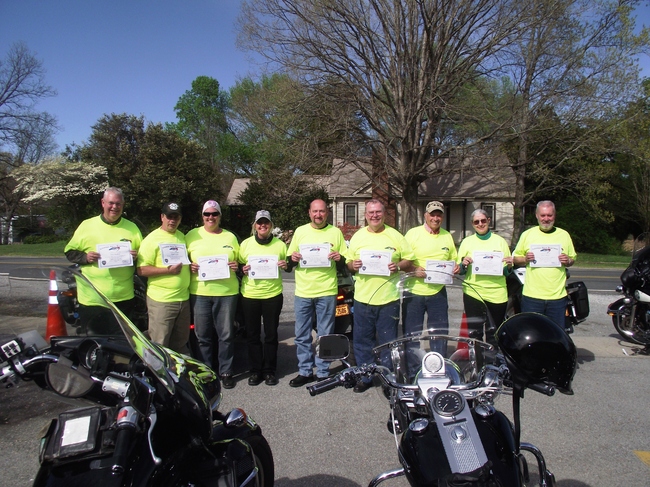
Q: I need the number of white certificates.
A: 9